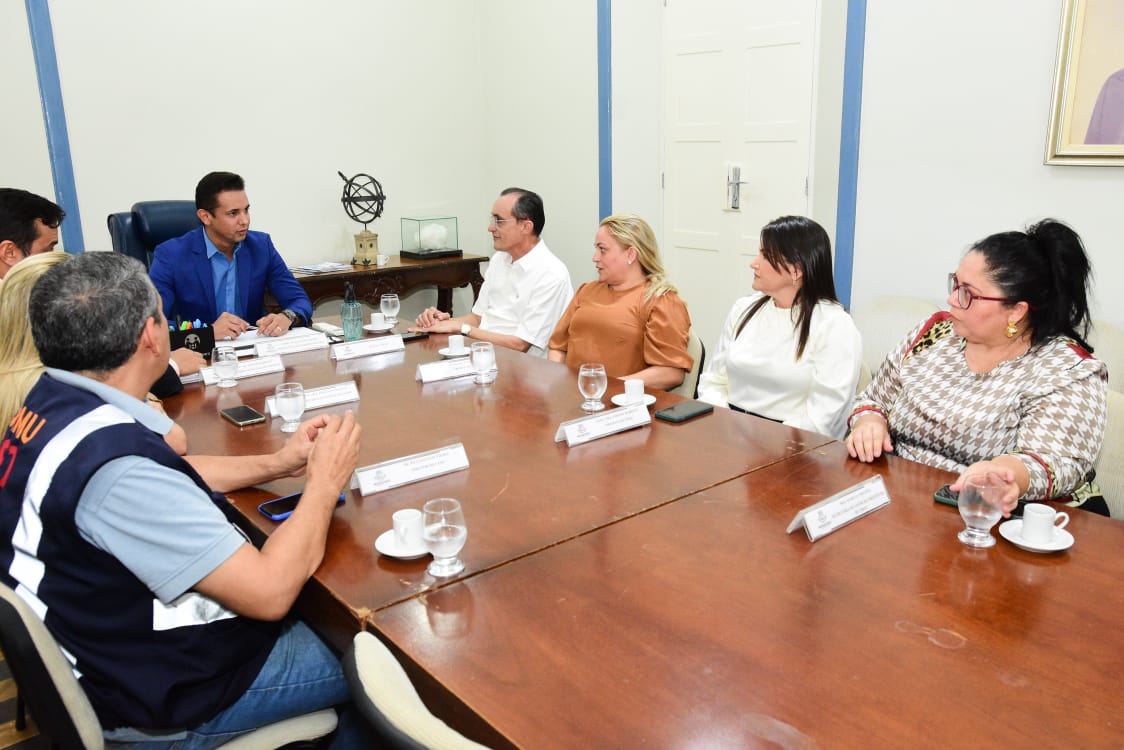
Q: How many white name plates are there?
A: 8